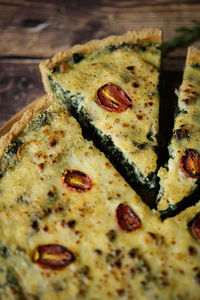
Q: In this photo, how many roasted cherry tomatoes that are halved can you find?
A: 6